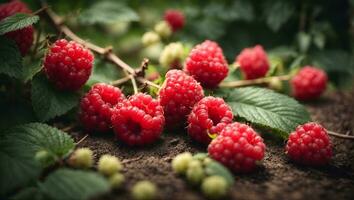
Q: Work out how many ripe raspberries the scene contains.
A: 12